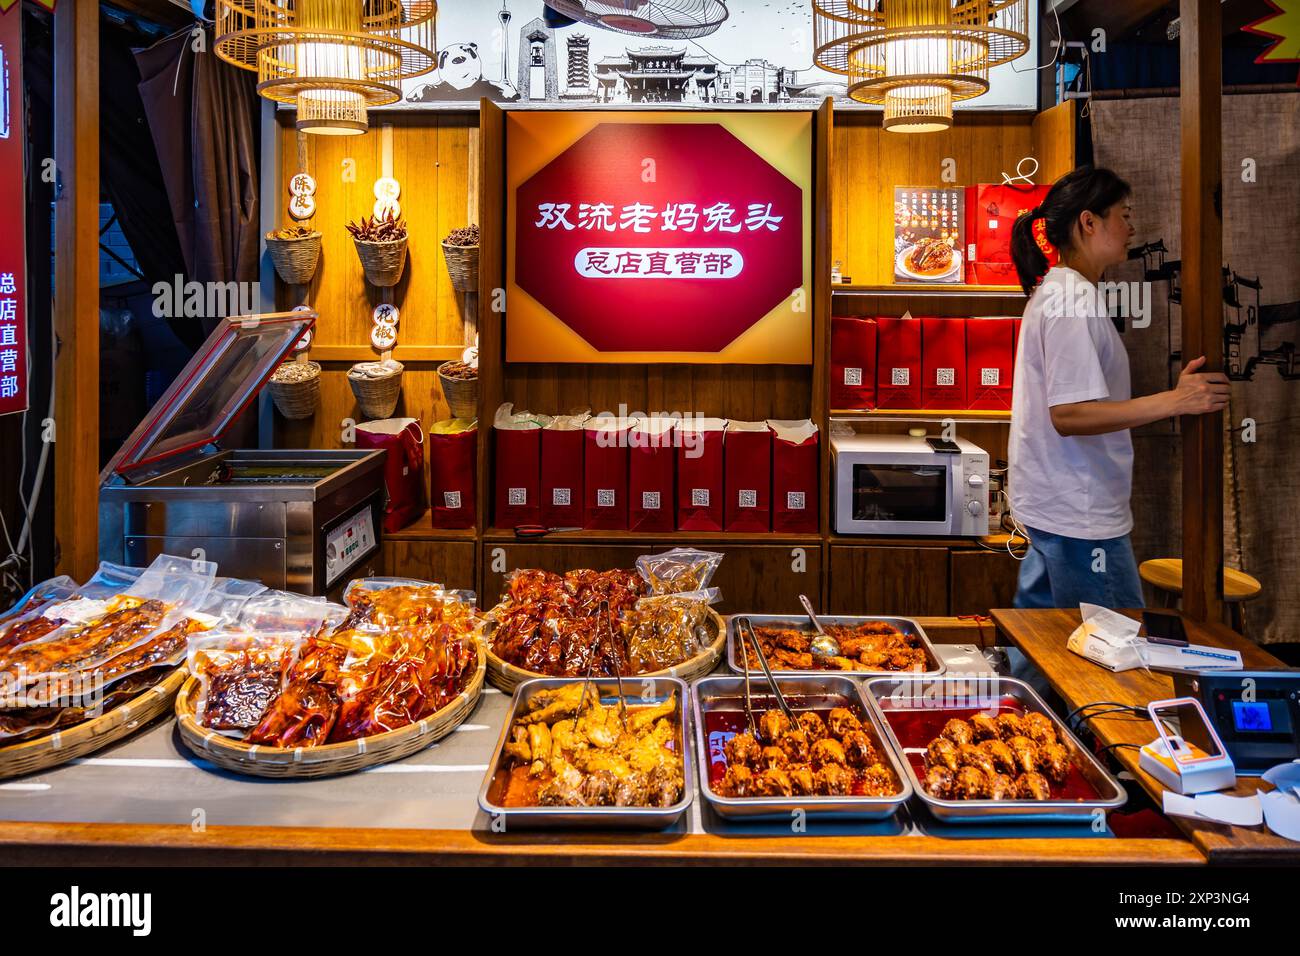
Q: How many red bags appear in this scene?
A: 15